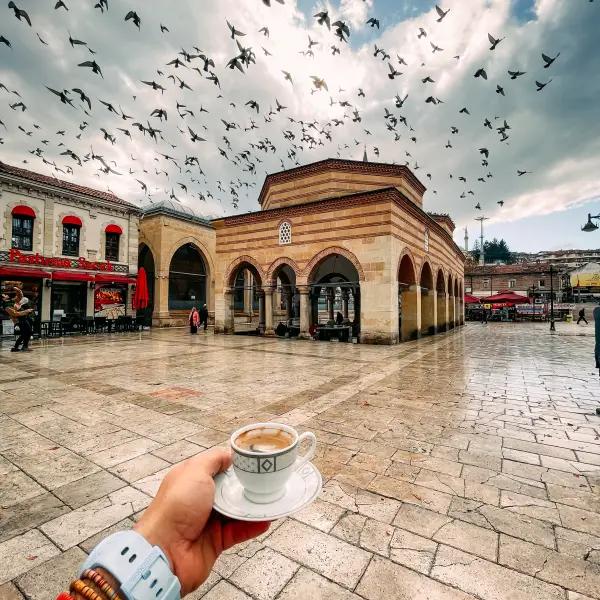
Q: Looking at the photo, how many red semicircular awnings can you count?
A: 3